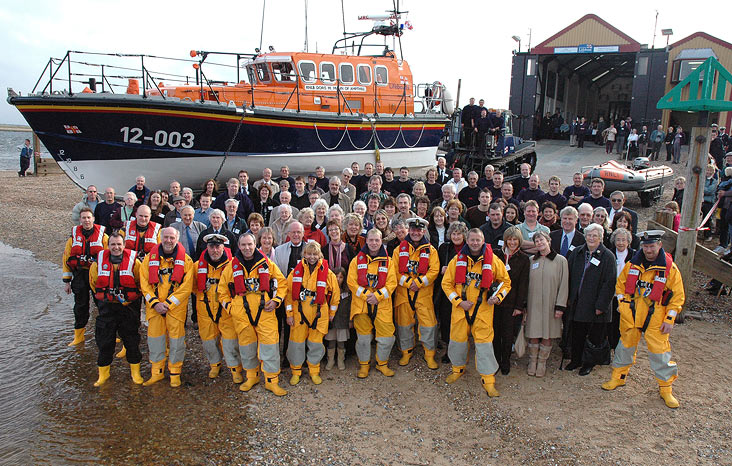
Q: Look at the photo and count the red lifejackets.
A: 11